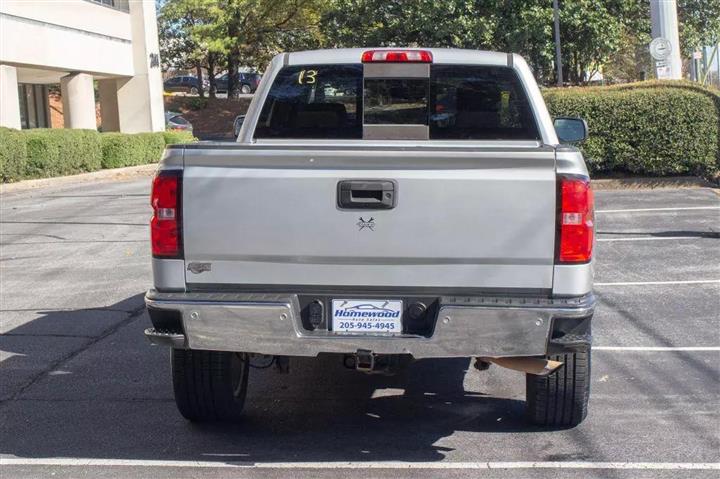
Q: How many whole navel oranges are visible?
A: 0